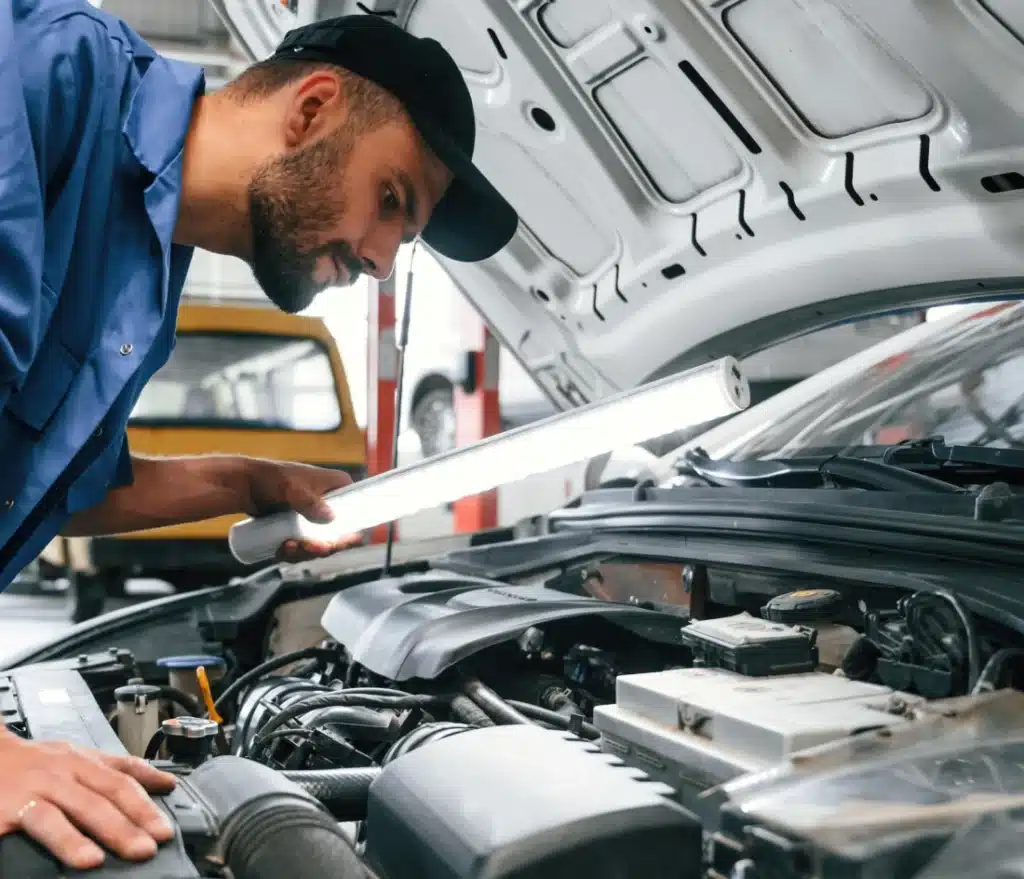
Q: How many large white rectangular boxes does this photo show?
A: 1